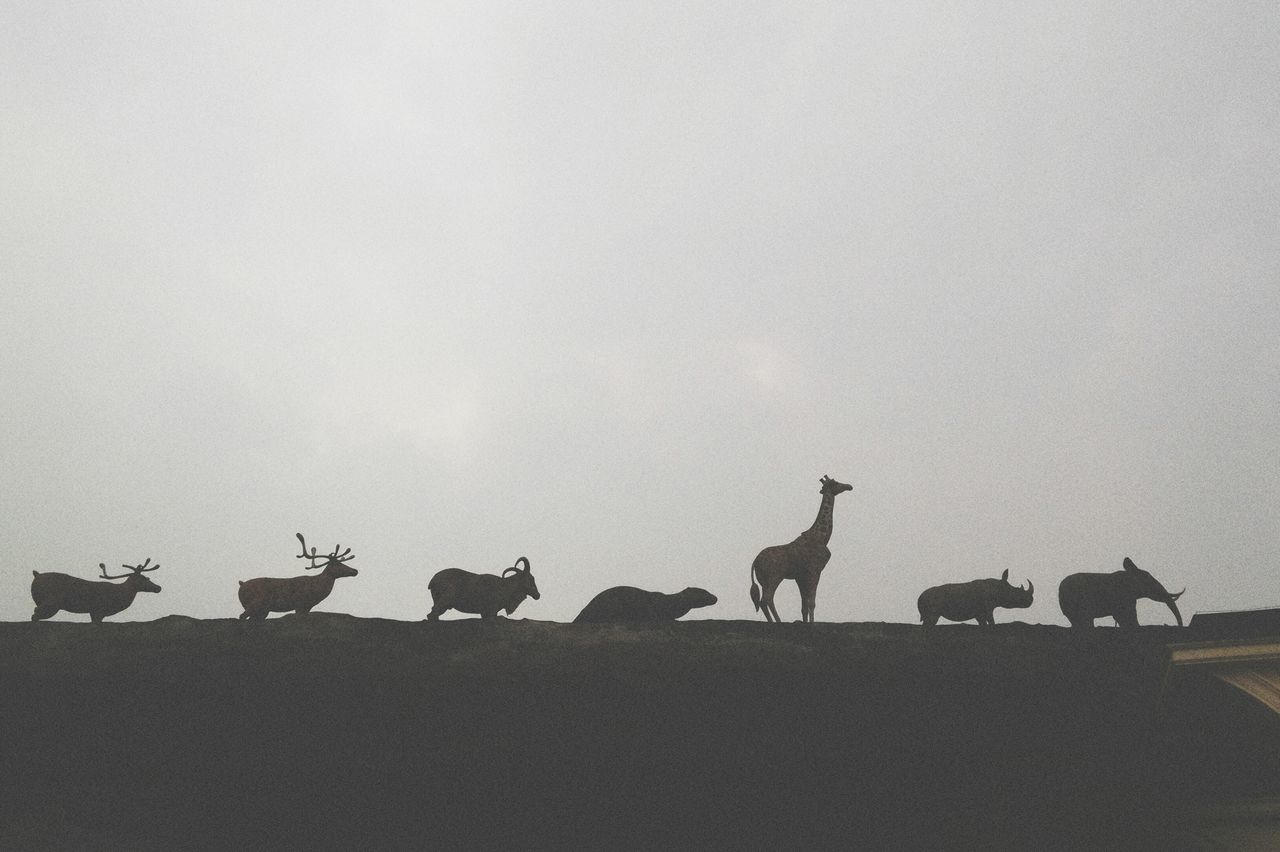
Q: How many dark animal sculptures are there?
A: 7